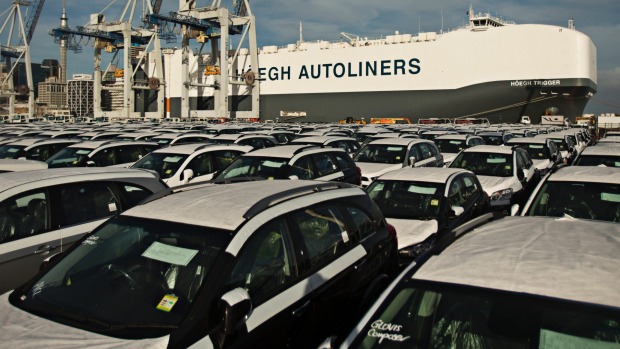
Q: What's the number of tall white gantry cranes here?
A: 3